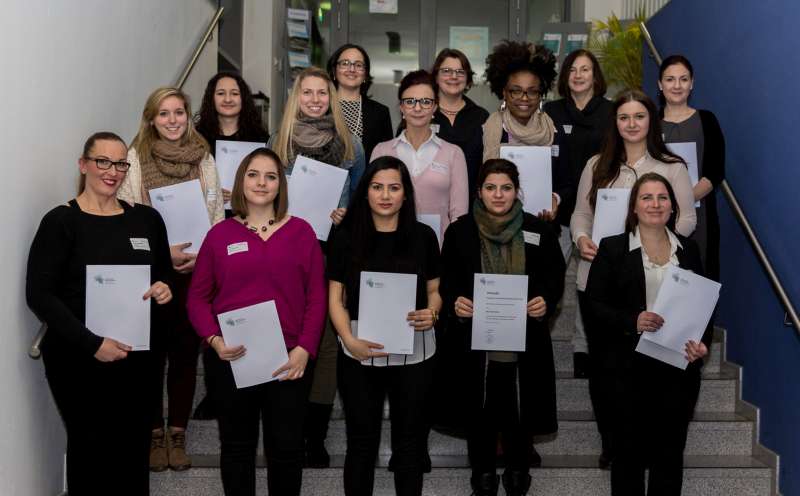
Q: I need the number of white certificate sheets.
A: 12